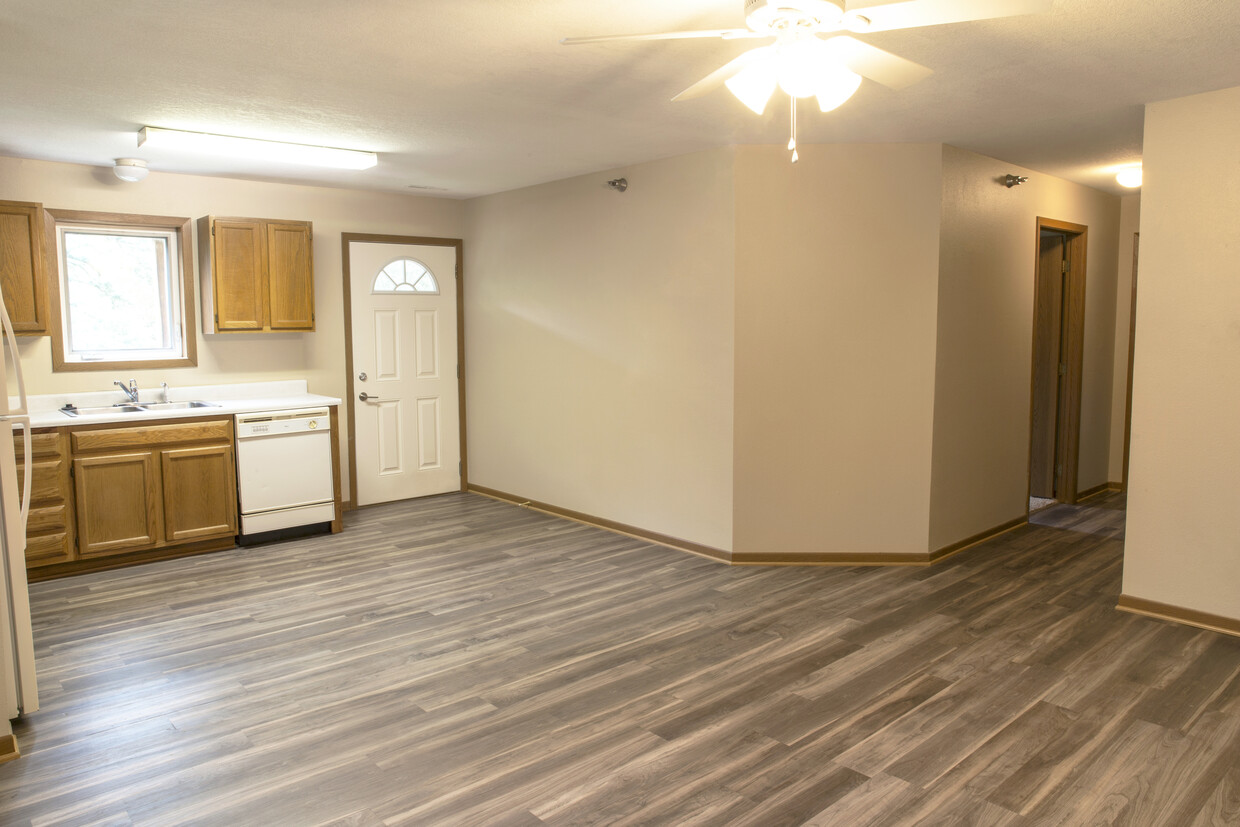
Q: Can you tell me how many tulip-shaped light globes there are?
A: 3